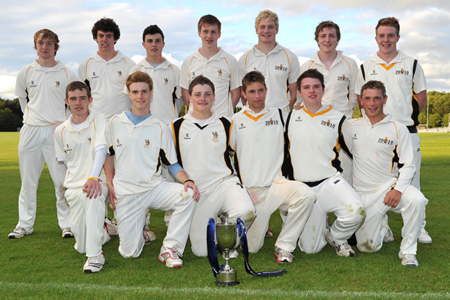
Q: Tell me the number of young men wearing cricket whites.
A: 13